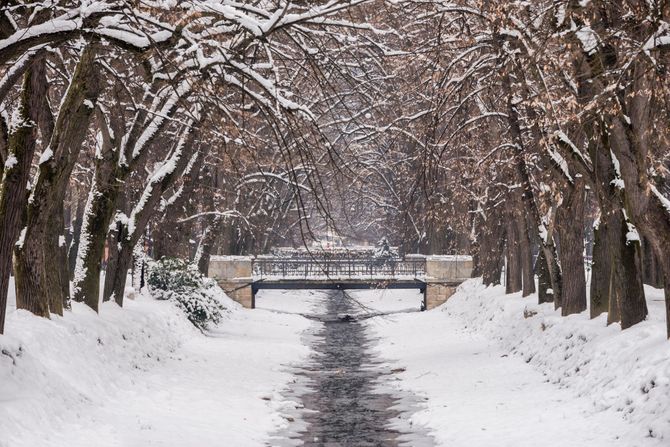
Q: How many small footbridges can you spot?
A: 1